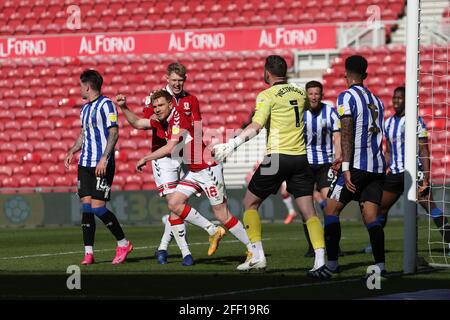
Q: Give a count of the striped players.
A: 4